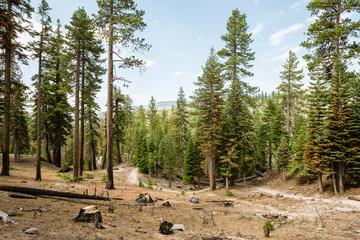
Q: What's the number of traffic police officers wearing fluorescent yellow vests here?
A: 0